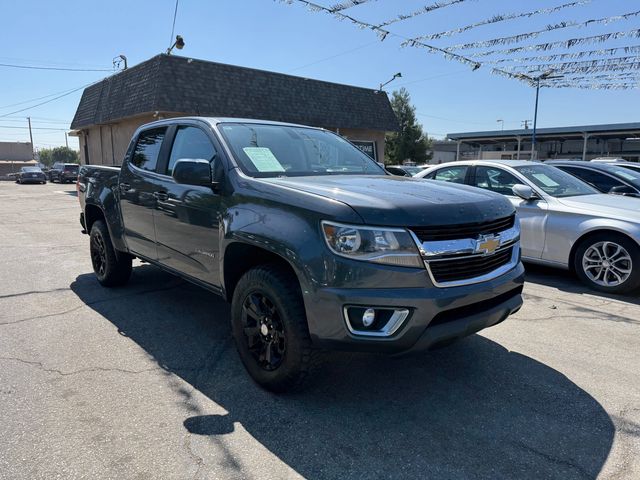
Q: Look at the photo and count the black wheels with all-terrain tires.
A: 2